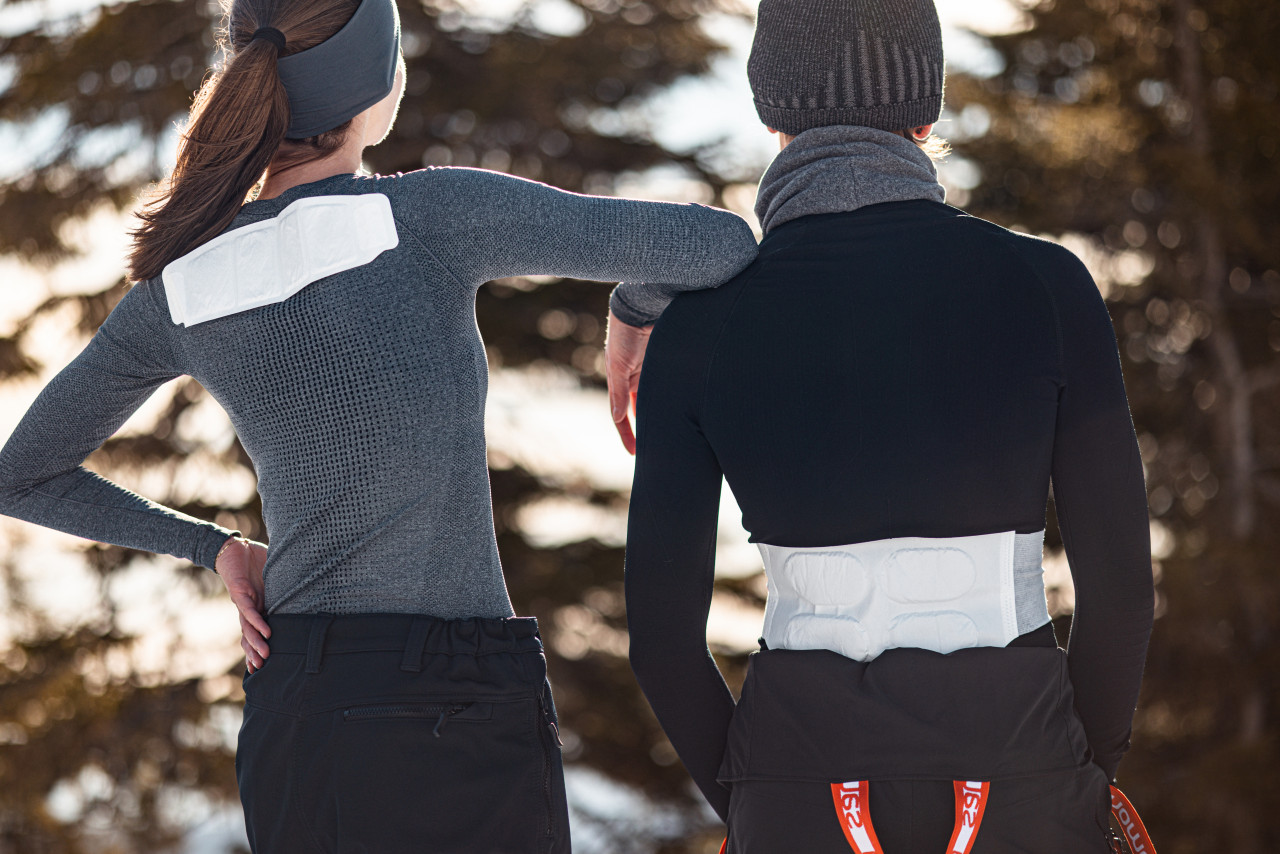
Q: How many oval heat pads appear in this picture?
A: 4